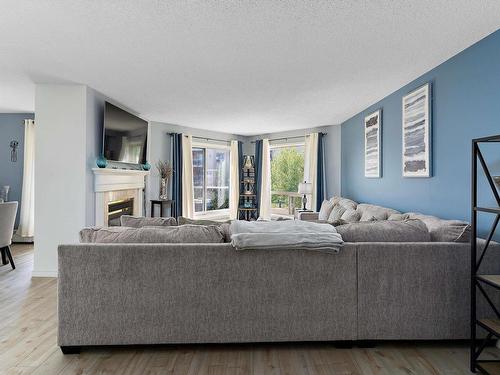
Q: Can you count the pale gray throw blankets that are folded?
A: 1